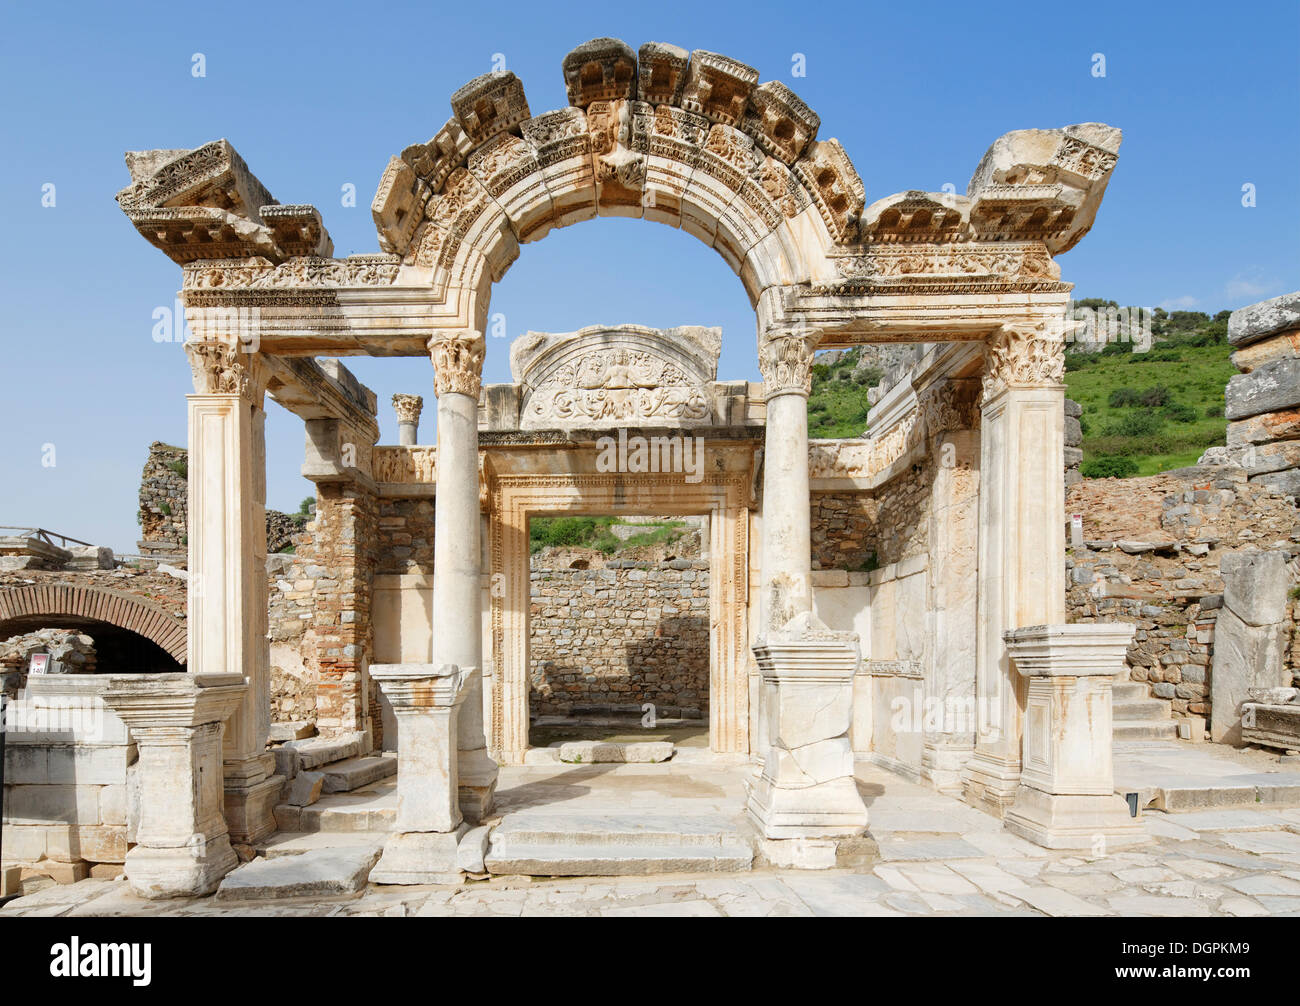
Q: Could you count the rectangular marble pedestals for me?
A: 4